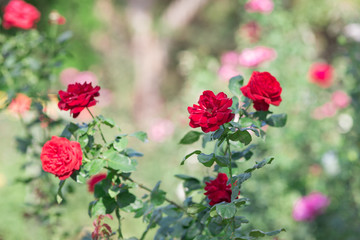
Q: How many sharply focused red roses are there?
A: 5